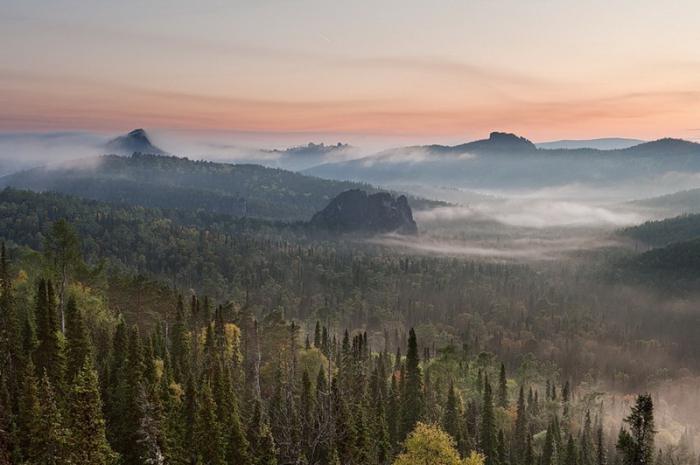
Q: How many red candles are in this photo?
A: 0